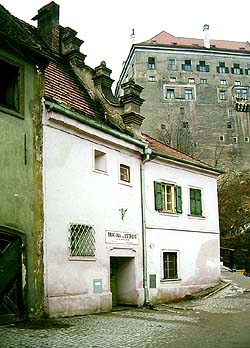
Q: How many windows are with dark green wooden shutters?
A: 2